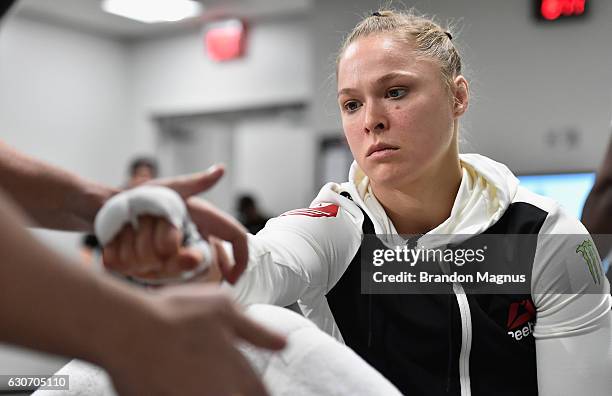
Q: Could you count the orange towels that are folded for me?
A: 0